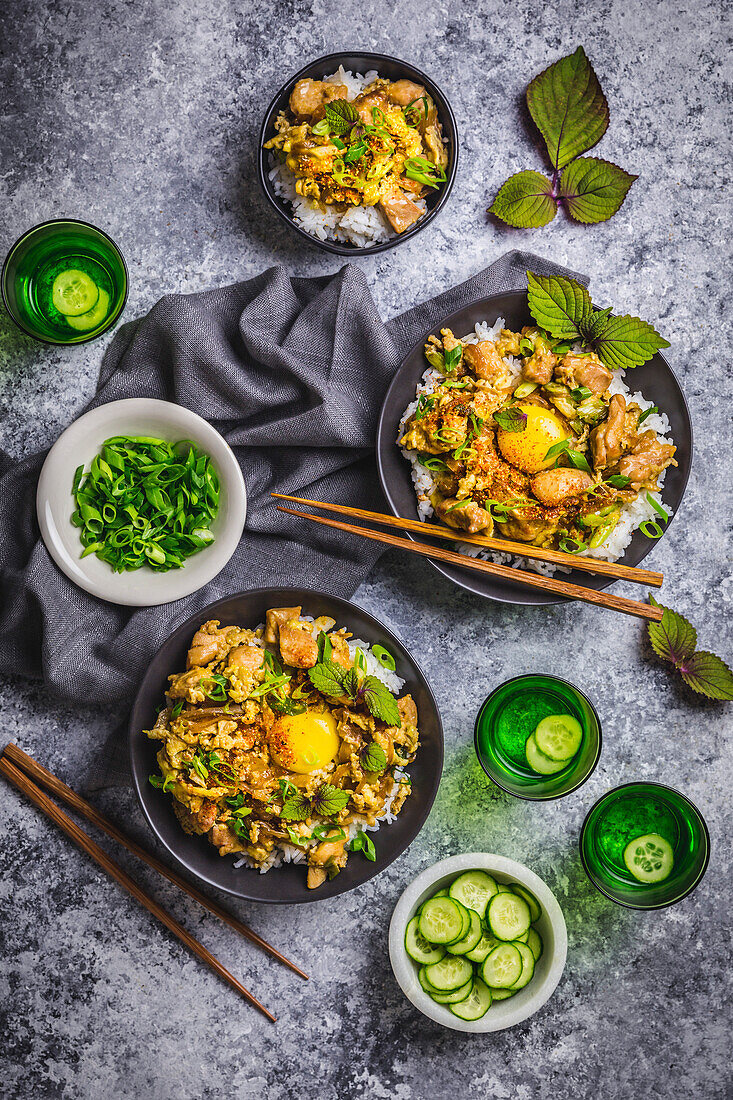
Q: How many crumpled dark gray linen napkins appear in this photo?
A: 1